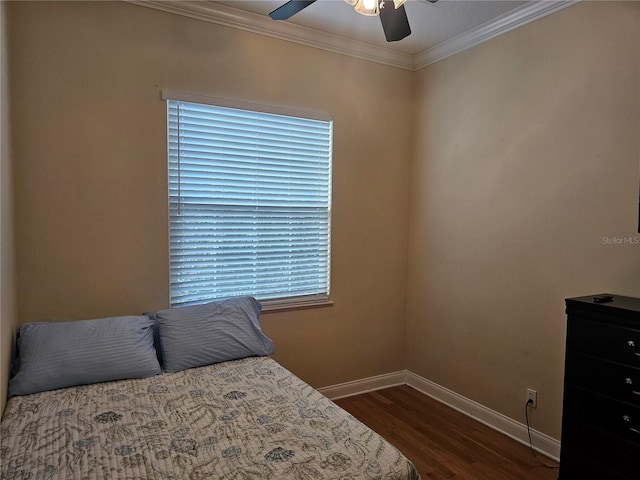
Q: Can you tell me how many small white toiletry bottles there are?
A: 0